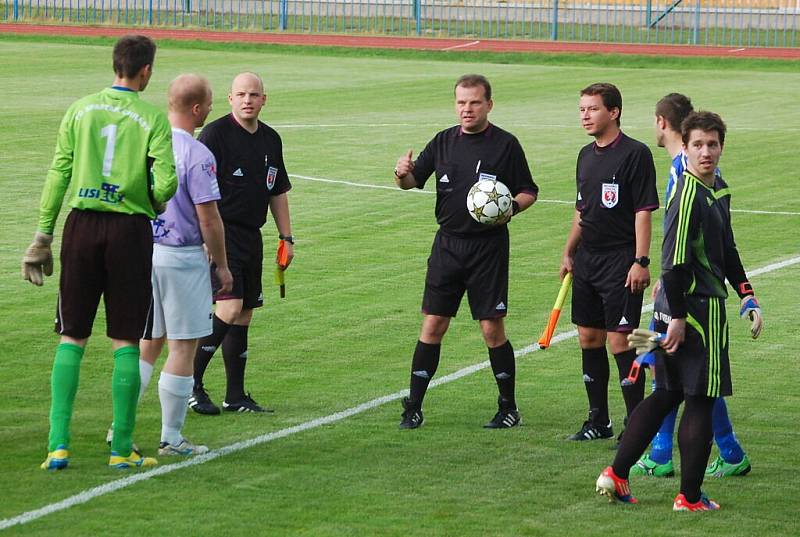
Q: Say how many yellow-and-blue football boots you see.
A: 2